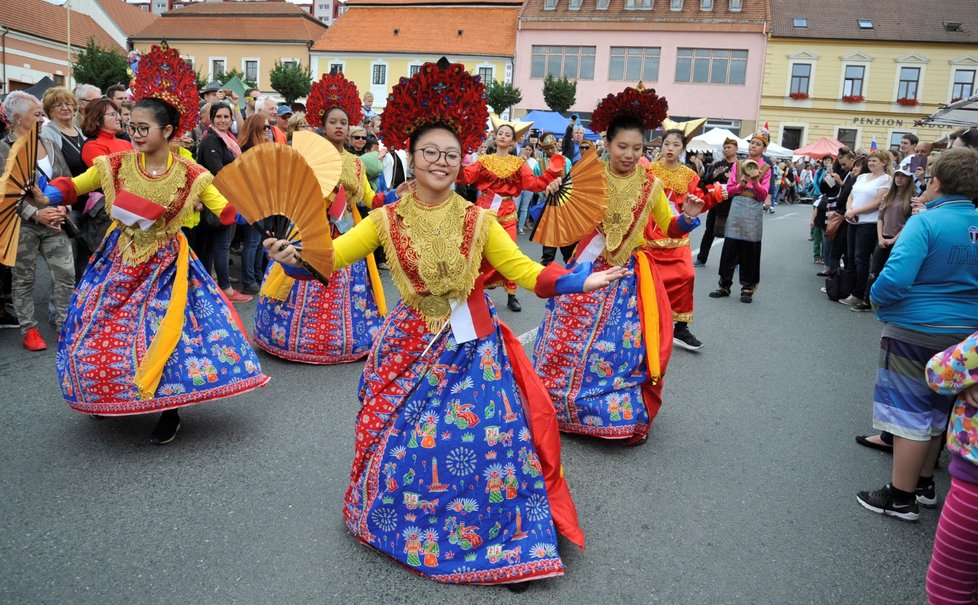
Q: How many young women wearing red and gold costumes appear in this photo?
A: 2